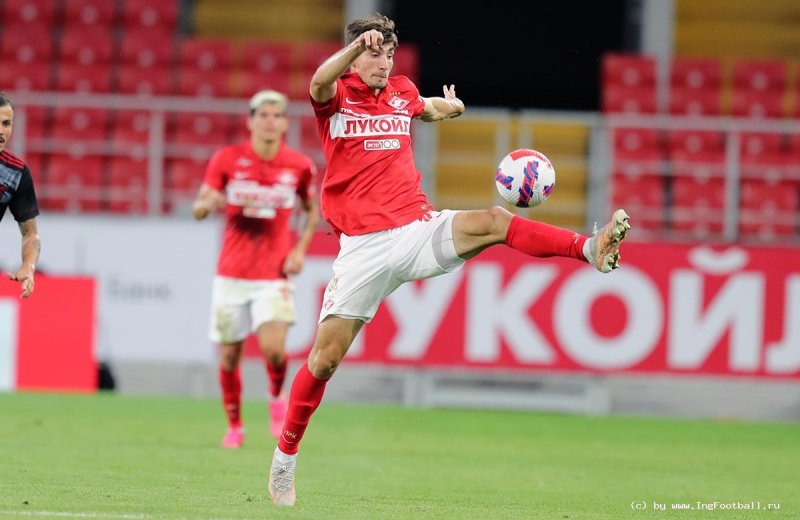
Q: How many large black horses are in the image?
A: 0